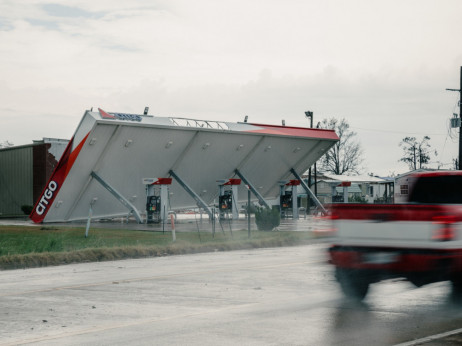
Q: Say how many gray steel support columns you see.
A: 4